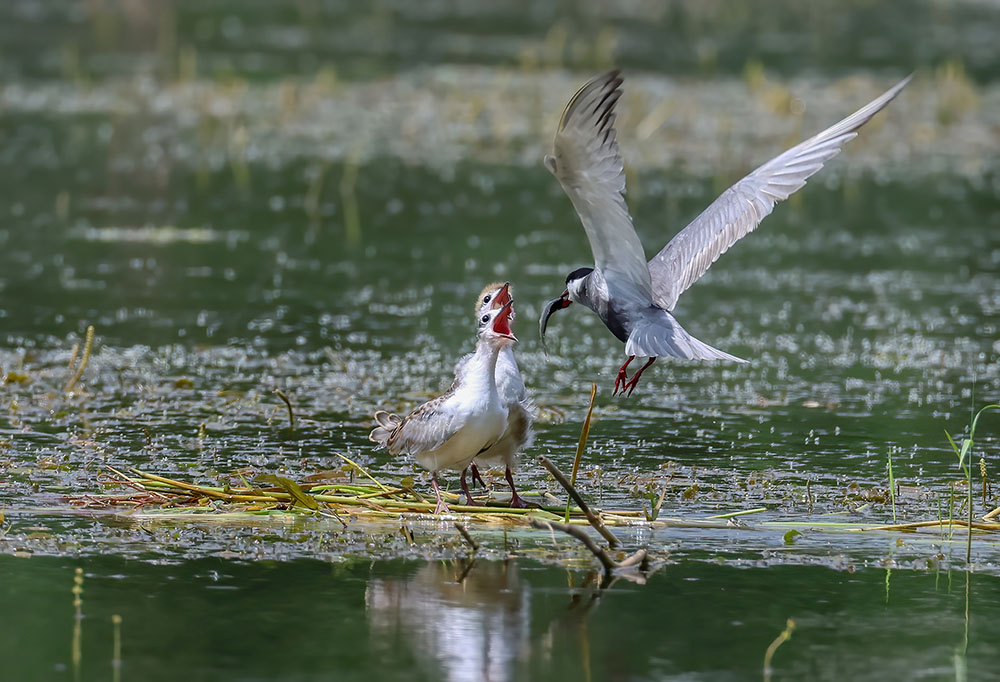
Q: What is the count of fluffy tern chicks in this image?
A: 2